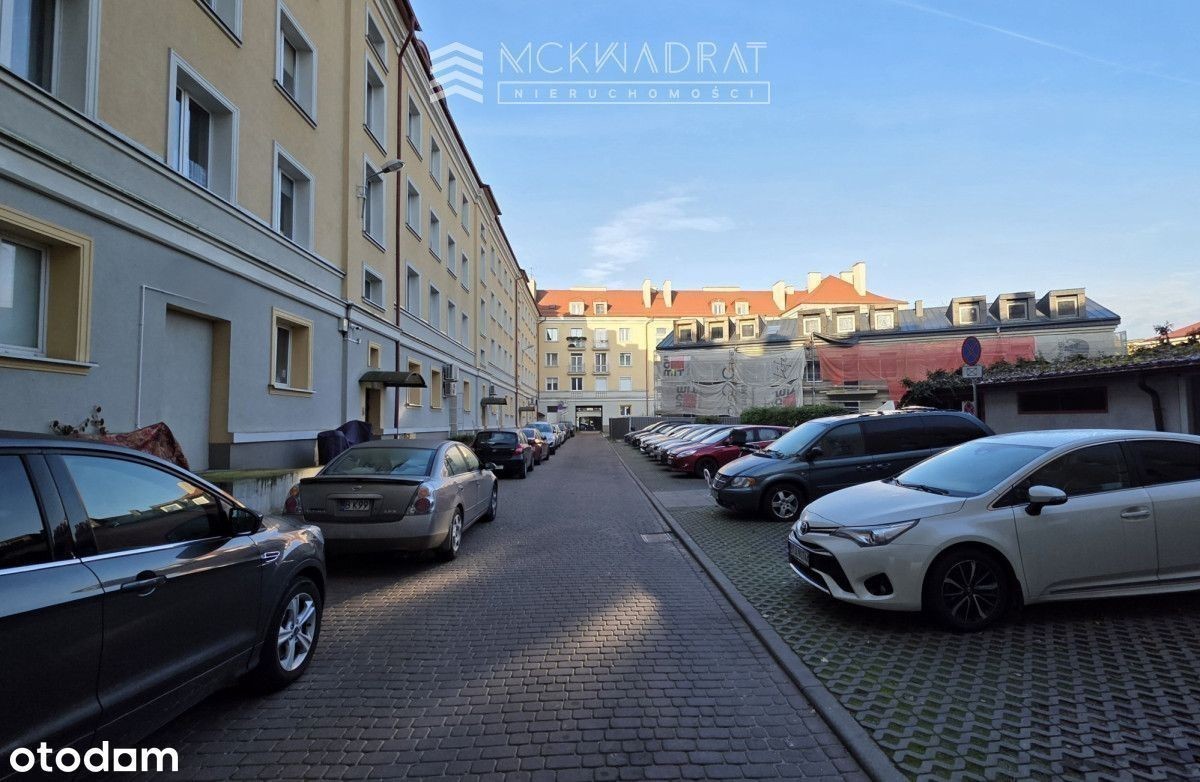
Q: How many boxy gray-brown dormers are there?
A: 9